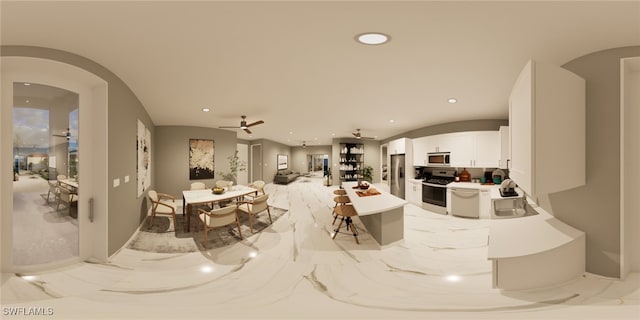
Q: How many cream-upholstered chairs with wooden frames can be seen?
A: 6